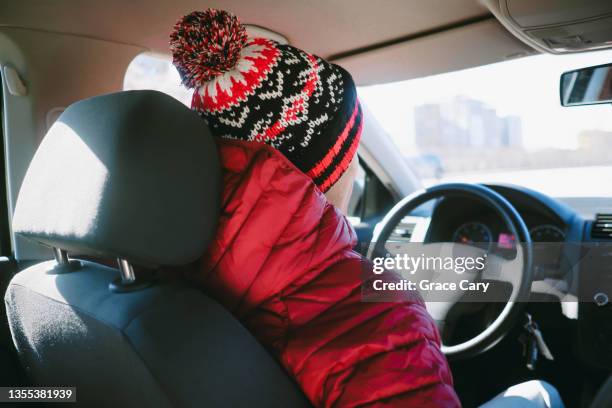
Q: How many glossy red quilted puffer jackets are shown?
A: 1